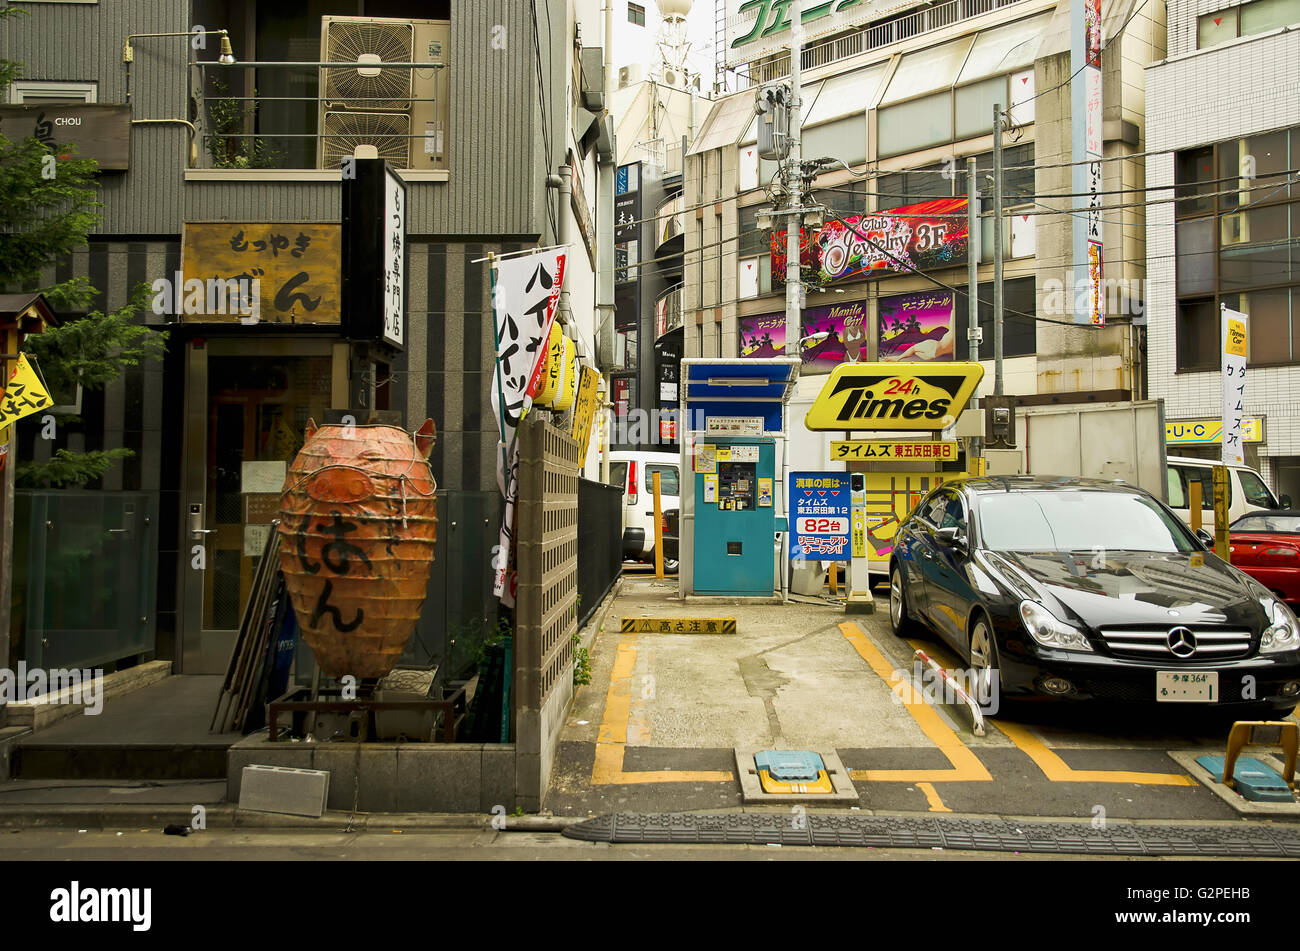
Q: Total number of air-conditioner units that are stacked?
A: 2